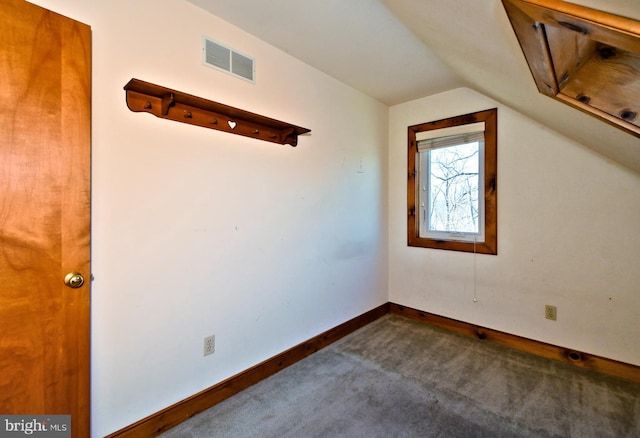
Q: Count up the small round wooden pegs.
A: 5